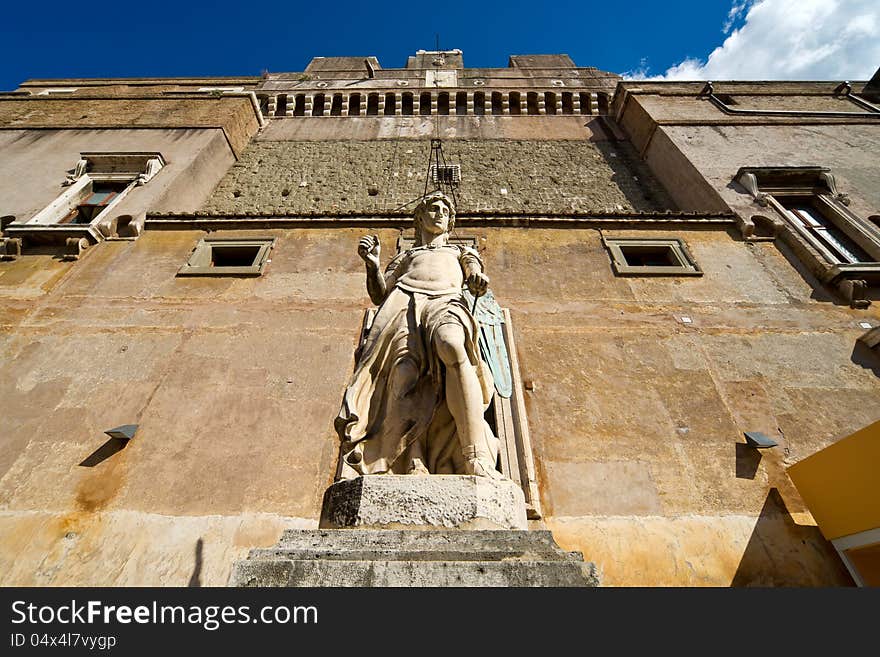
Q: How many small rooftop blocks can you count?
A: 3